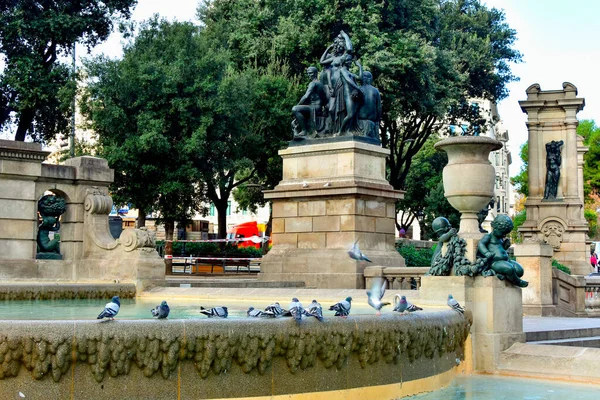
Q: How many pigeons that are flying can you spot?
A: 2